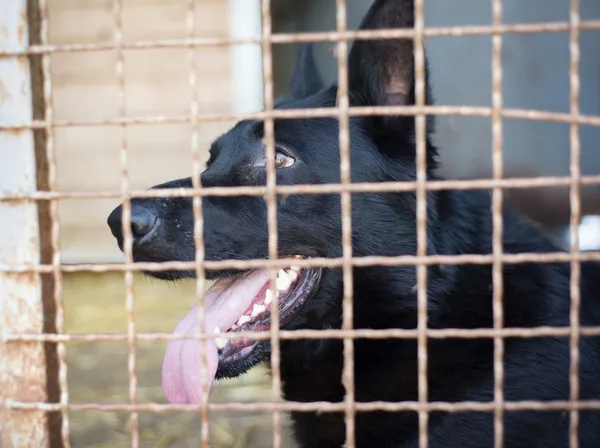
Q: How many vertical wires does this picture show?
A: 8